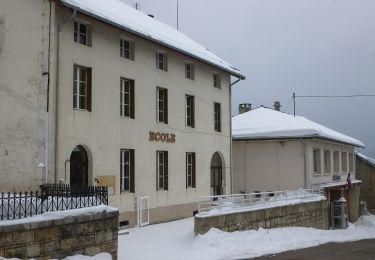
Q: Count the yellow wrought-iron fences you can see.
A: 0